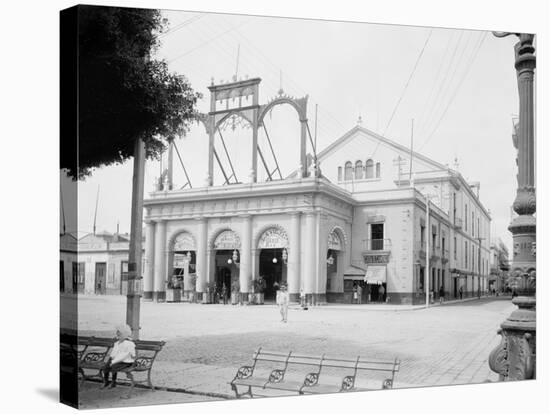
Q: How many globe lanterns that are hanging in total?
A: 2